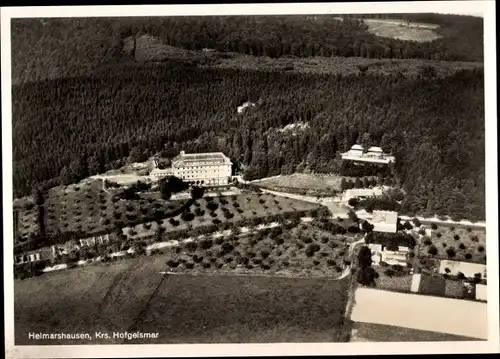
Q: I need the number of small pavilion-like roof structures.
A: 2